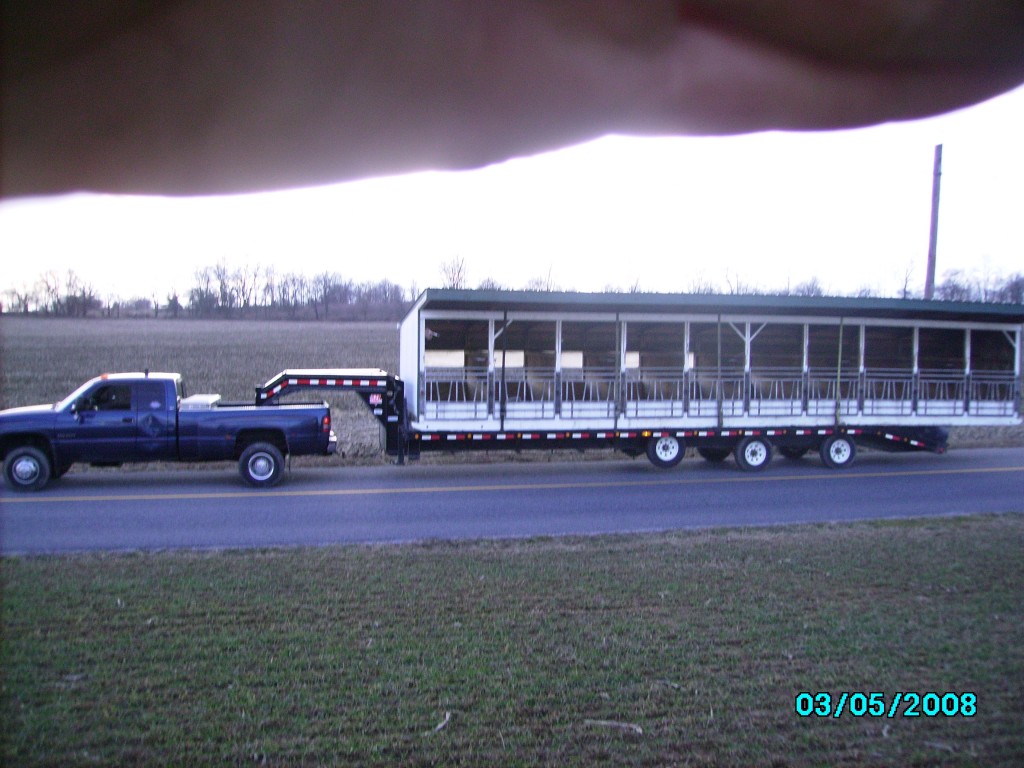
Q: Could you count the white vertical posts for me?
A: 11